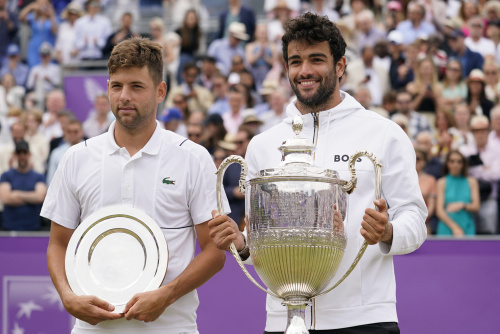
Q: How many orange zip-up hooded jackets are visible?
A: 0